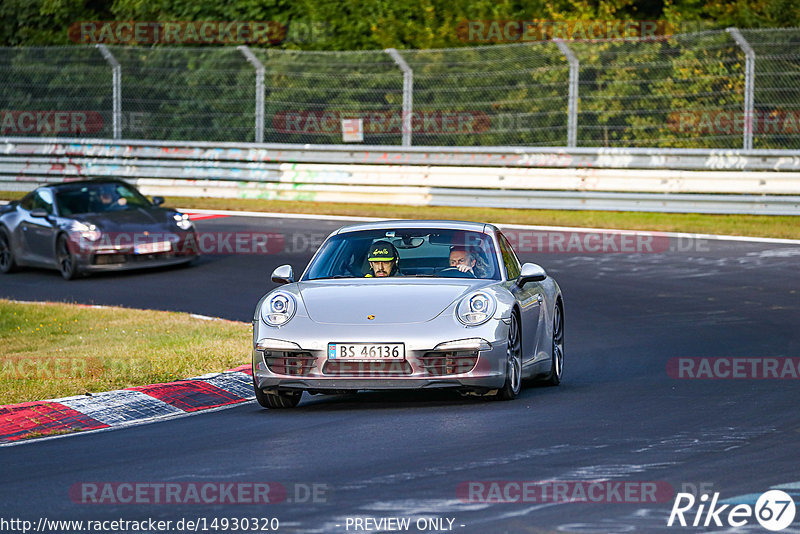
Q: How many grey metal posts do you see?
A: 5